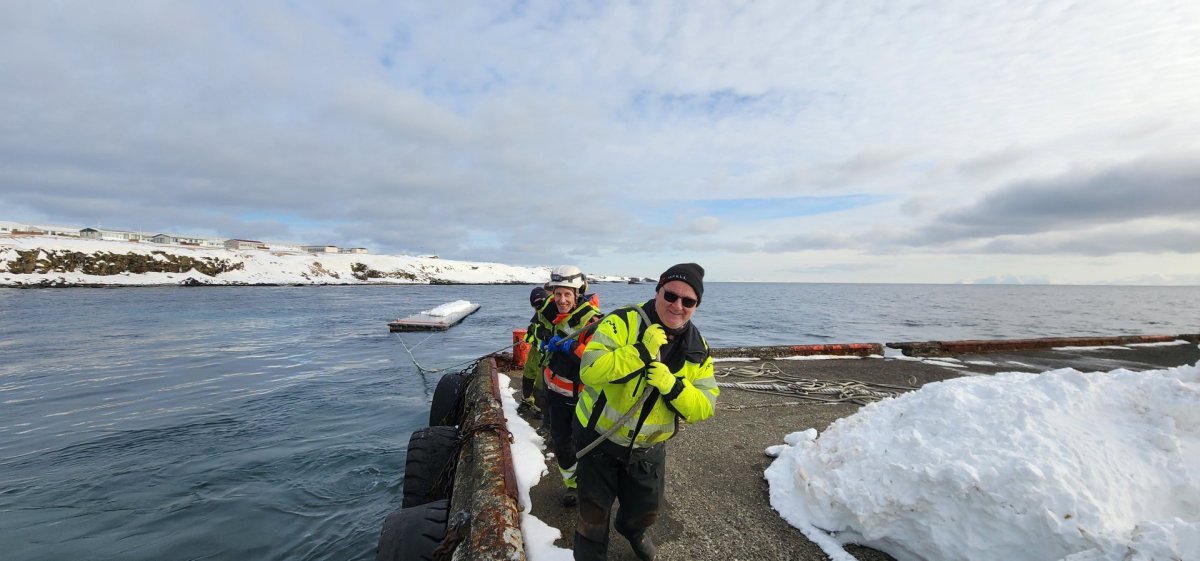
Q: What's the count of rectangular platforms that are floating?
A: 1